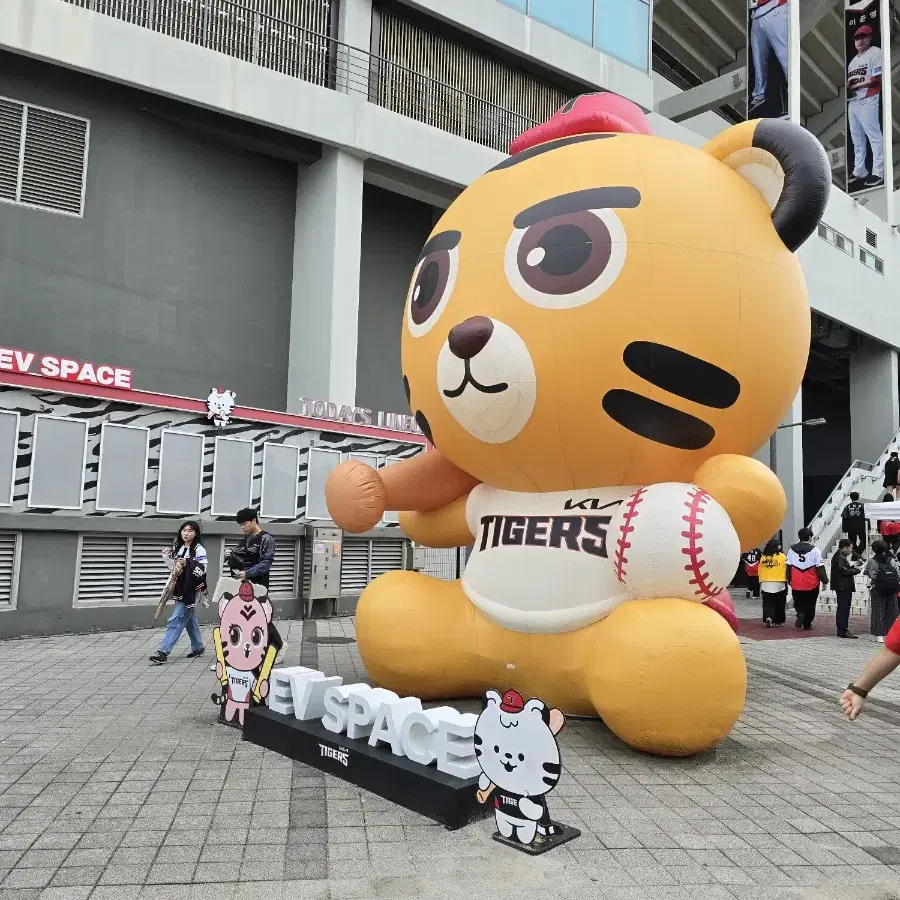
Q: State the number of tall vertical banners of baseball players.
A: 2